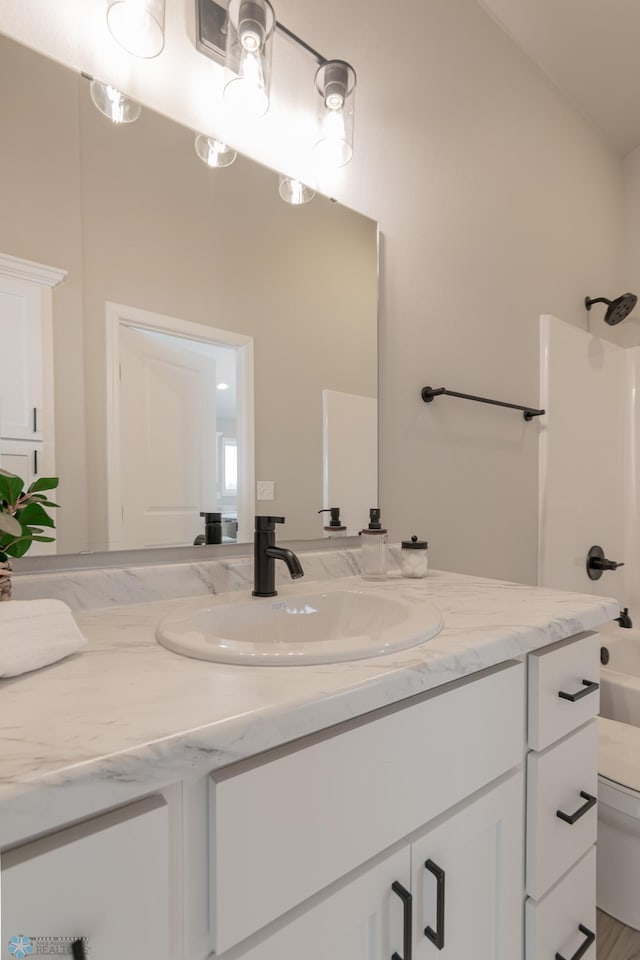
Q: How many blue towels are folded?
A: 0